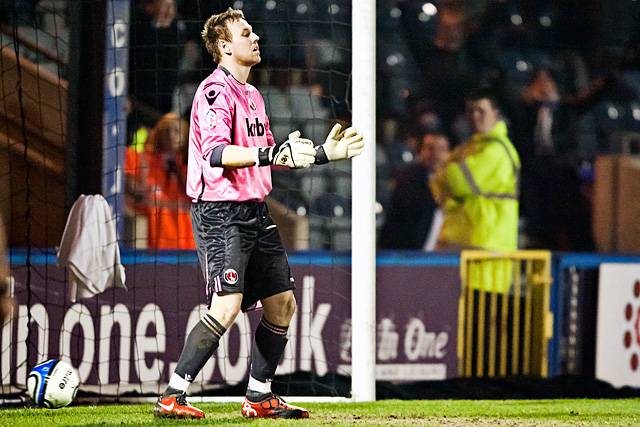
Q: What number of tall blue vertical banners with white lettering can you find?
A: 1